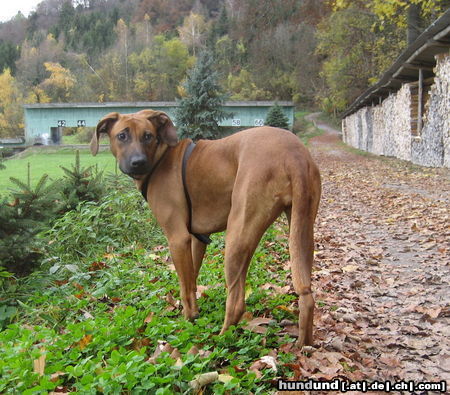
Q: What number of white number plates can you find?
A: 2